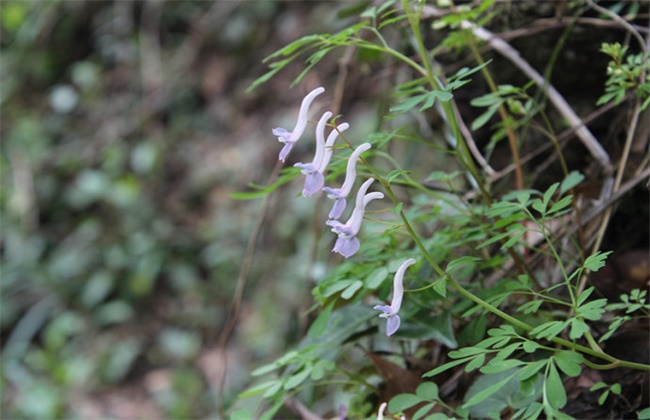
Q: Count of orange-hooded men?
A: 0